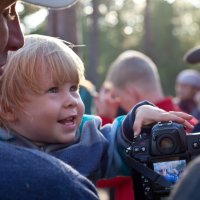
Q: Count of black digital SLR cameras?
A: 1